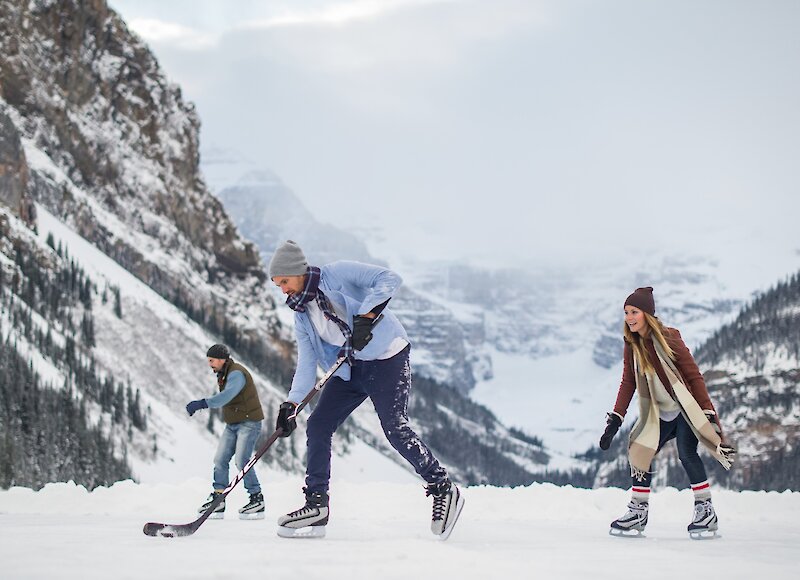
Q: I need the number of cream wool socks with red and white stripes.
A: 2